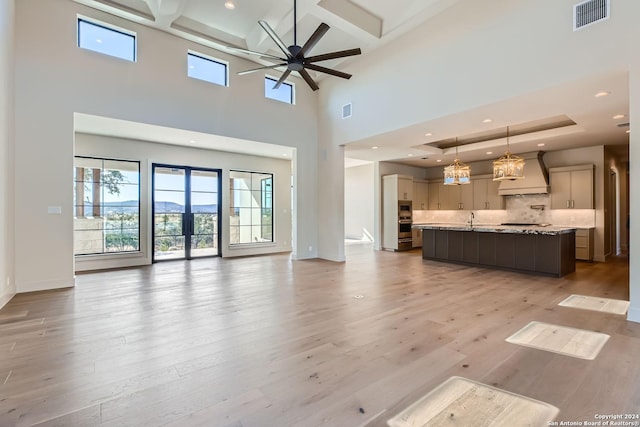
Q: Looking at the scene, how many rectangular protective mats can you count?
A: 3